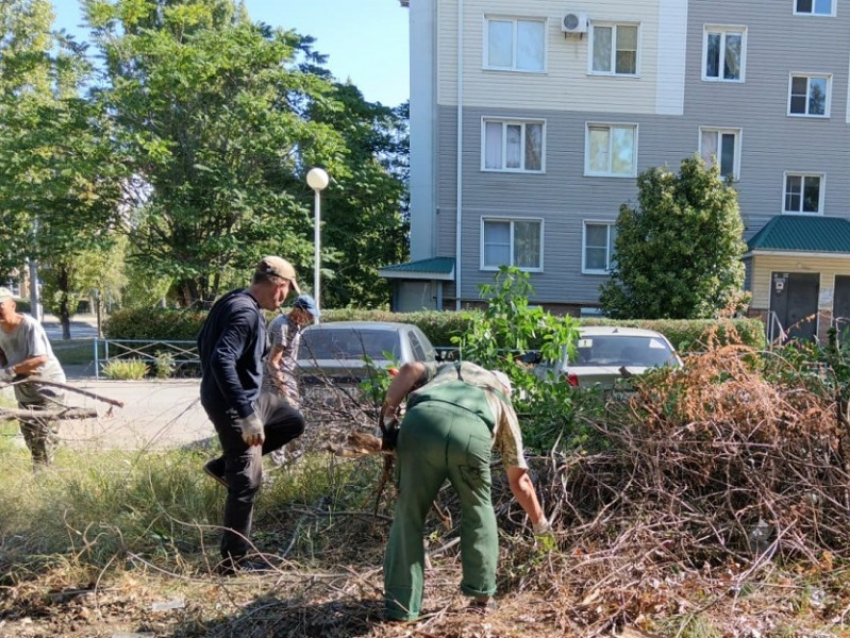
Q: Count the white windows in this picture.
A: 11